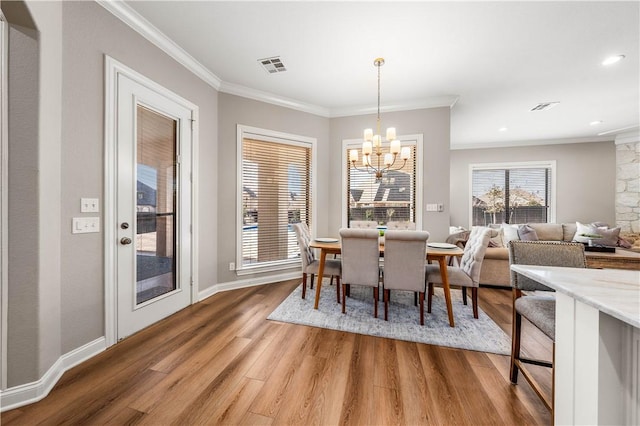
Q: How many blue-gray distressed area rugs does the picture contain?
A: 1